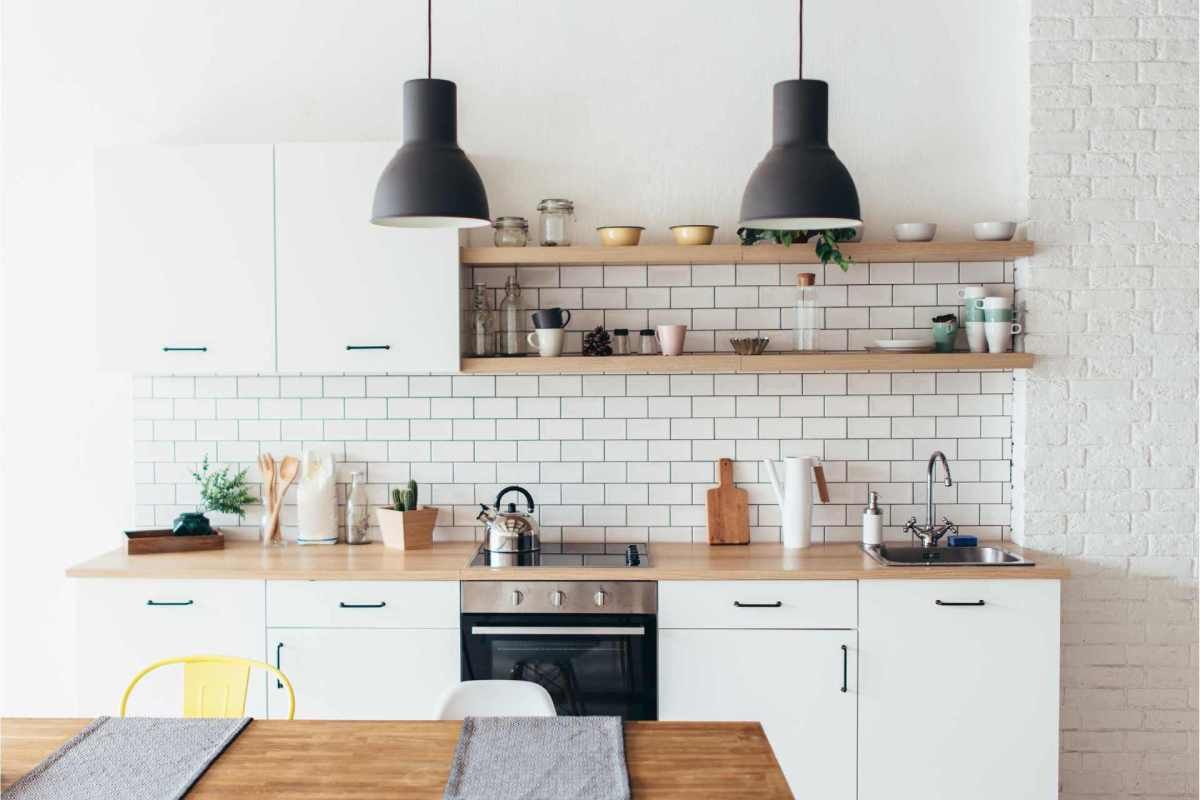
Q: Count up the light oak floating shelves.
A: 2